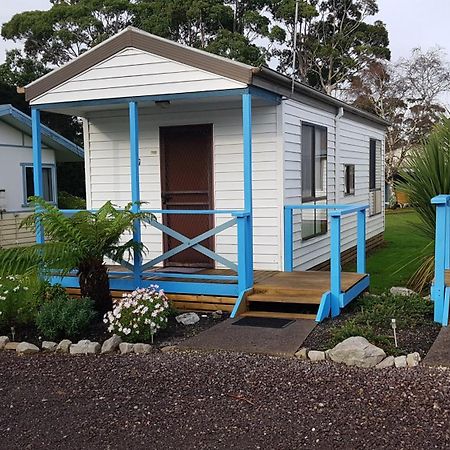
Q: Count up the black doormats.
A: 1